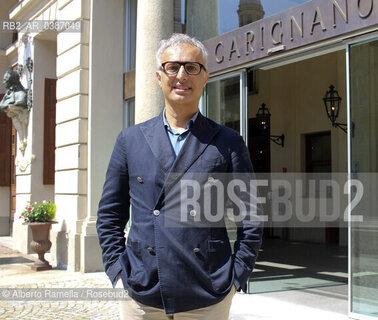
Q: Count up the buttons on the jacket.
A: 6